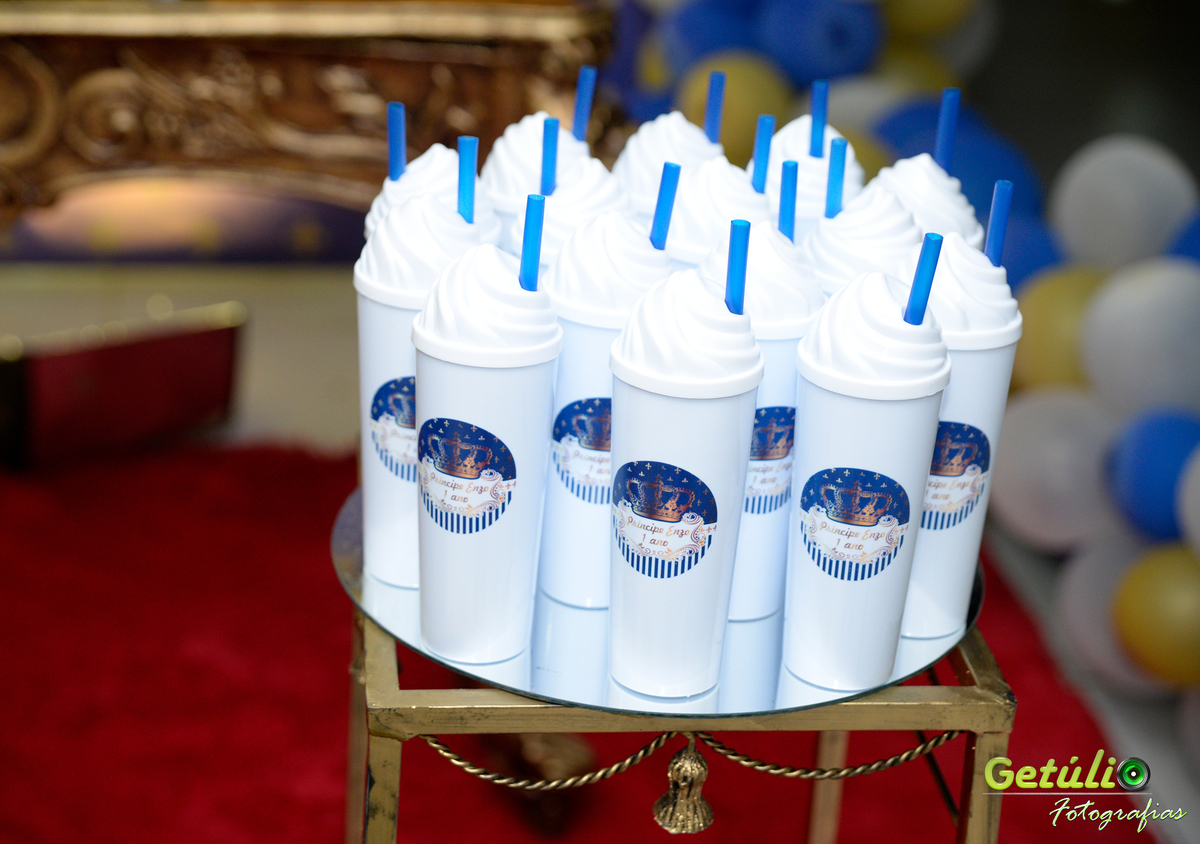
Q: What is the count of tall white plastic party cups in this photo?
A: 15